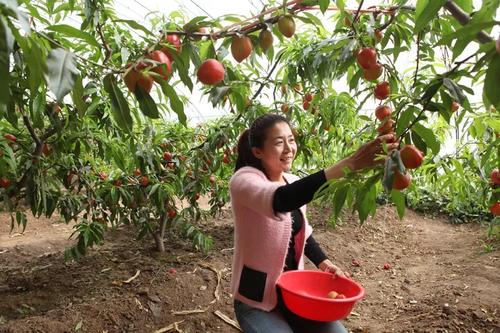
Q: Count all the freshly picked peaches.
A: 2